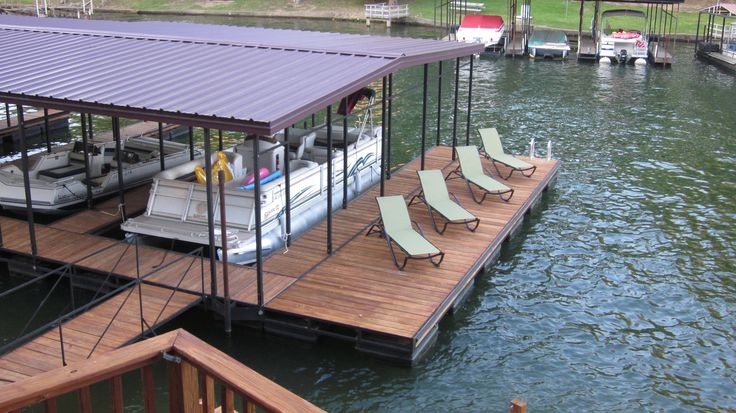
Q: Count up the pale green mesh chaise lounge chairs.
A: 4